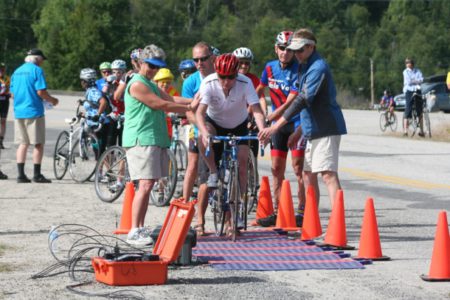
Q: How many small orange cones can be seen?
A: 7